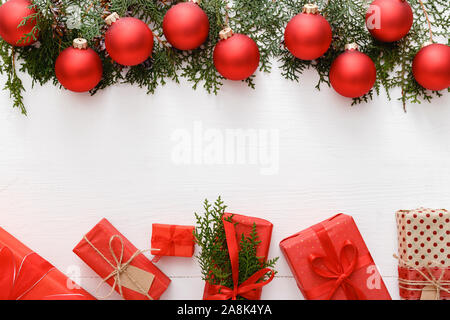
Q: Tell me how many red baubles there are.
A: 9